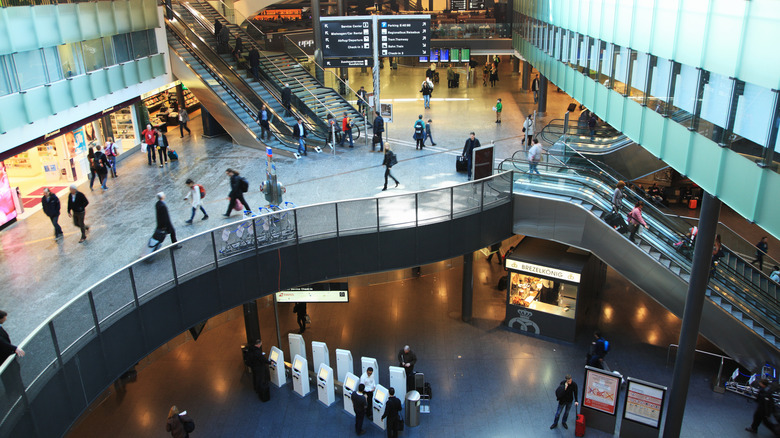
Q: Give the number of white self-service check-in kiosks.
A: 10